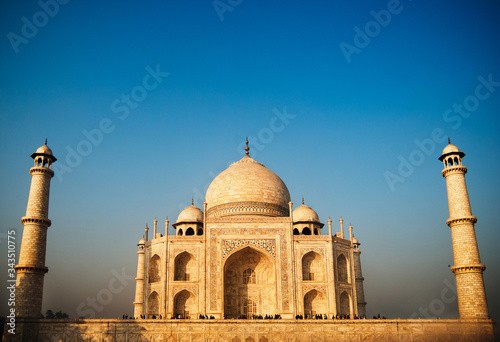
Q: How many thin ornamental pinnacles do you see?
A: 8